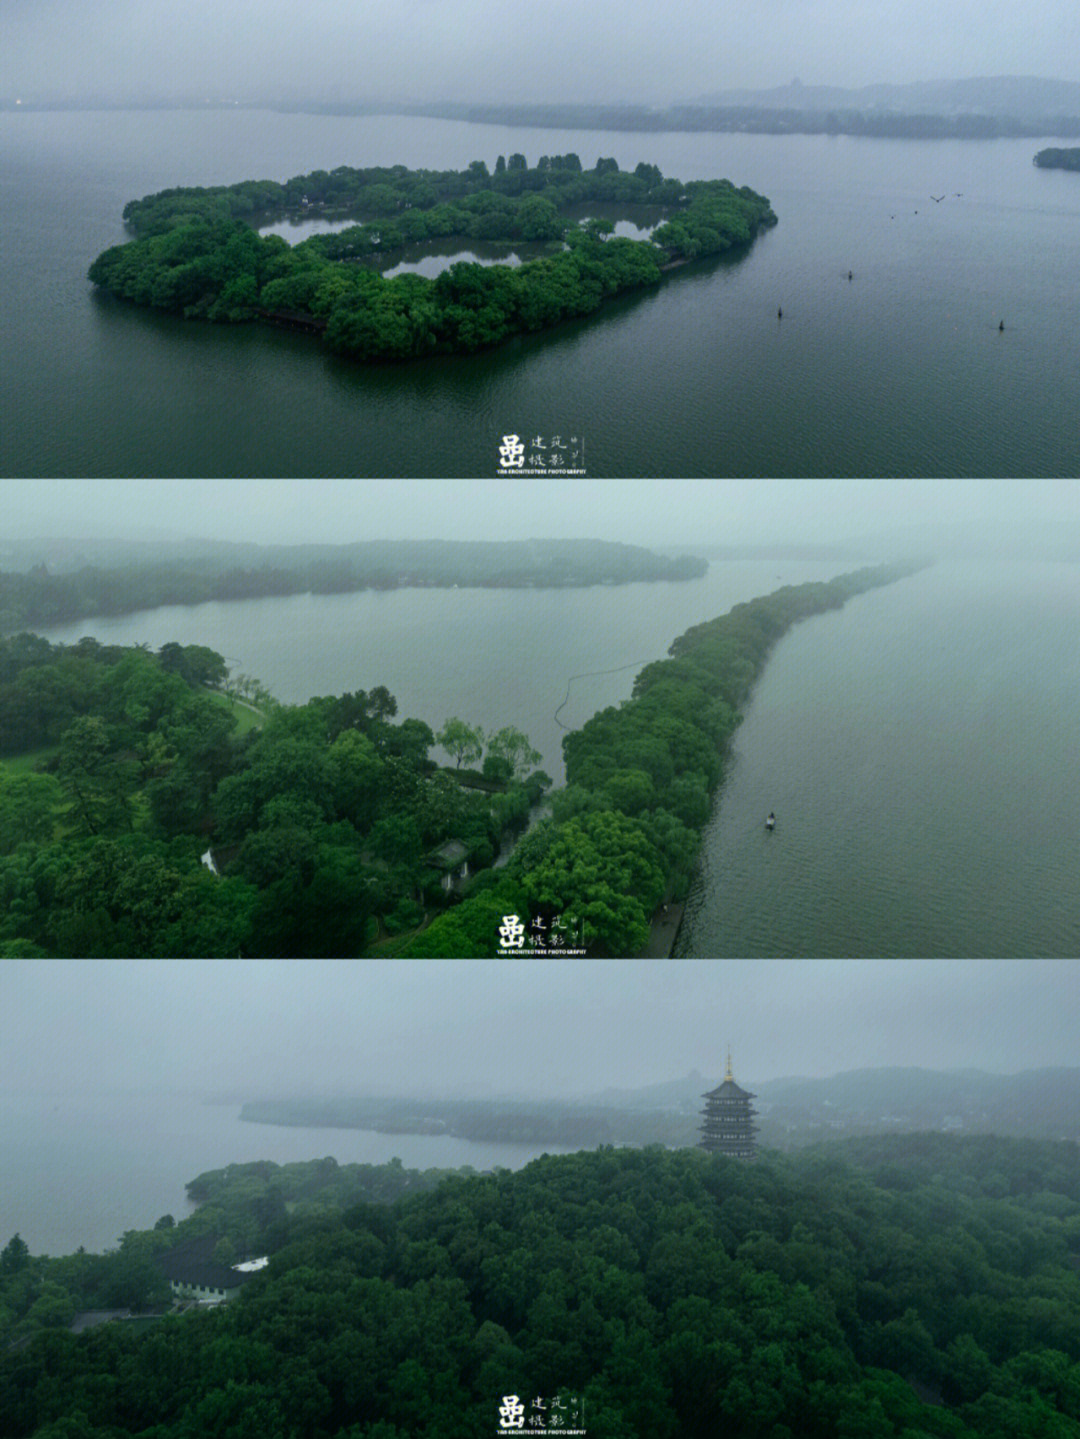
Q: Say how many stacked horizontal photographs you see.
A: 3